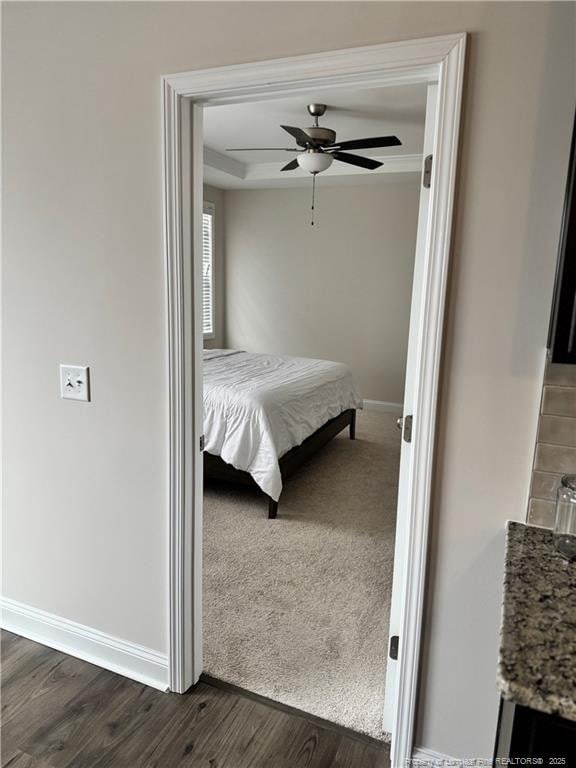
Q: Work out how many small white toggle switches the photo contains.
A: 2